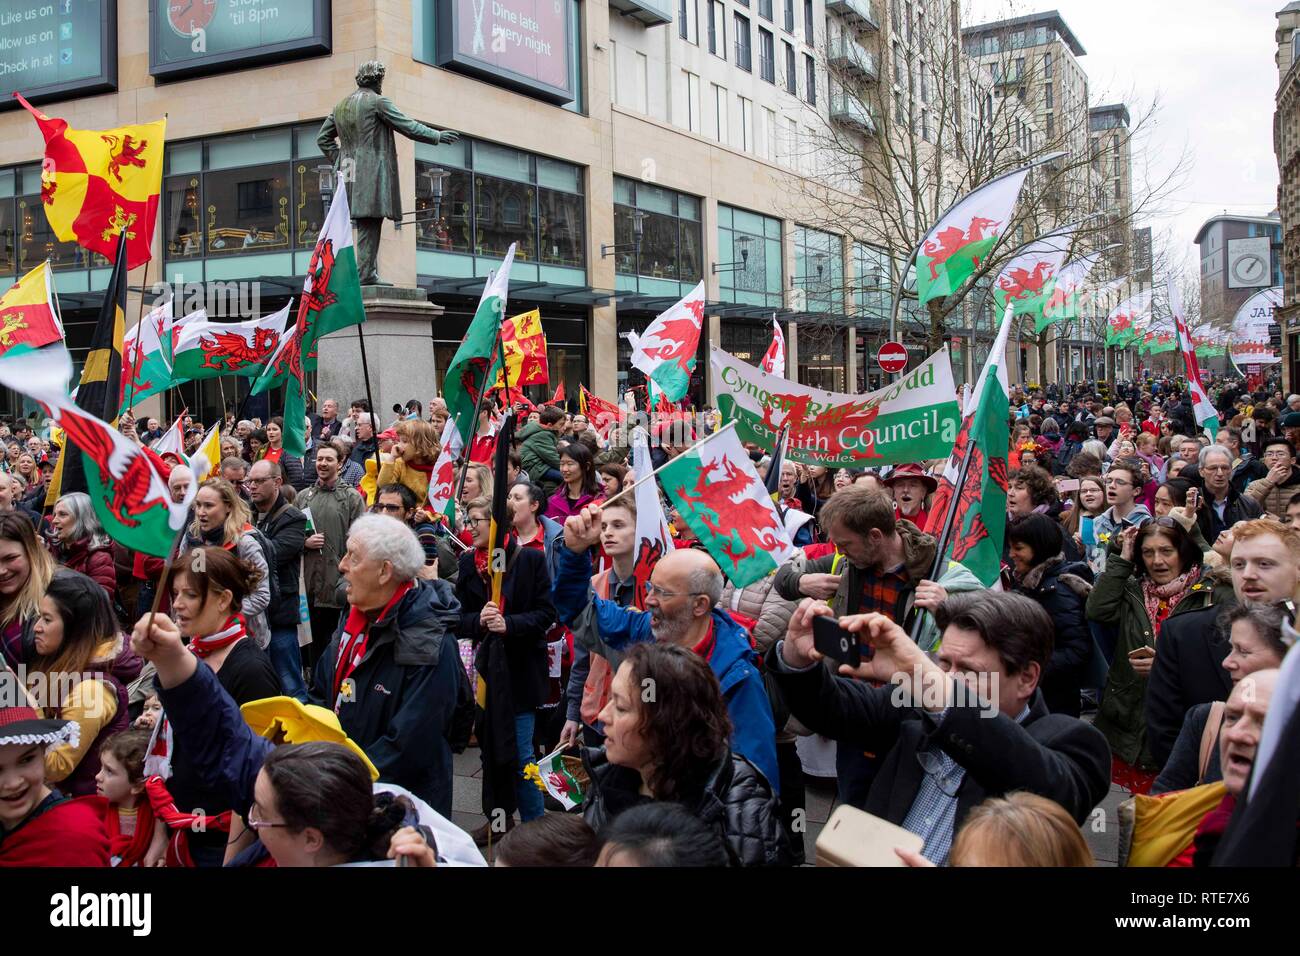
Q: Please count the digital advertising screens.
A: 3